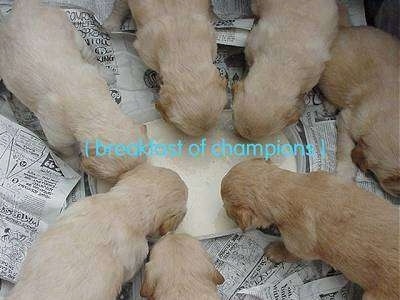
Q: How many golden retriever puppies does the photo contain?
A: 7